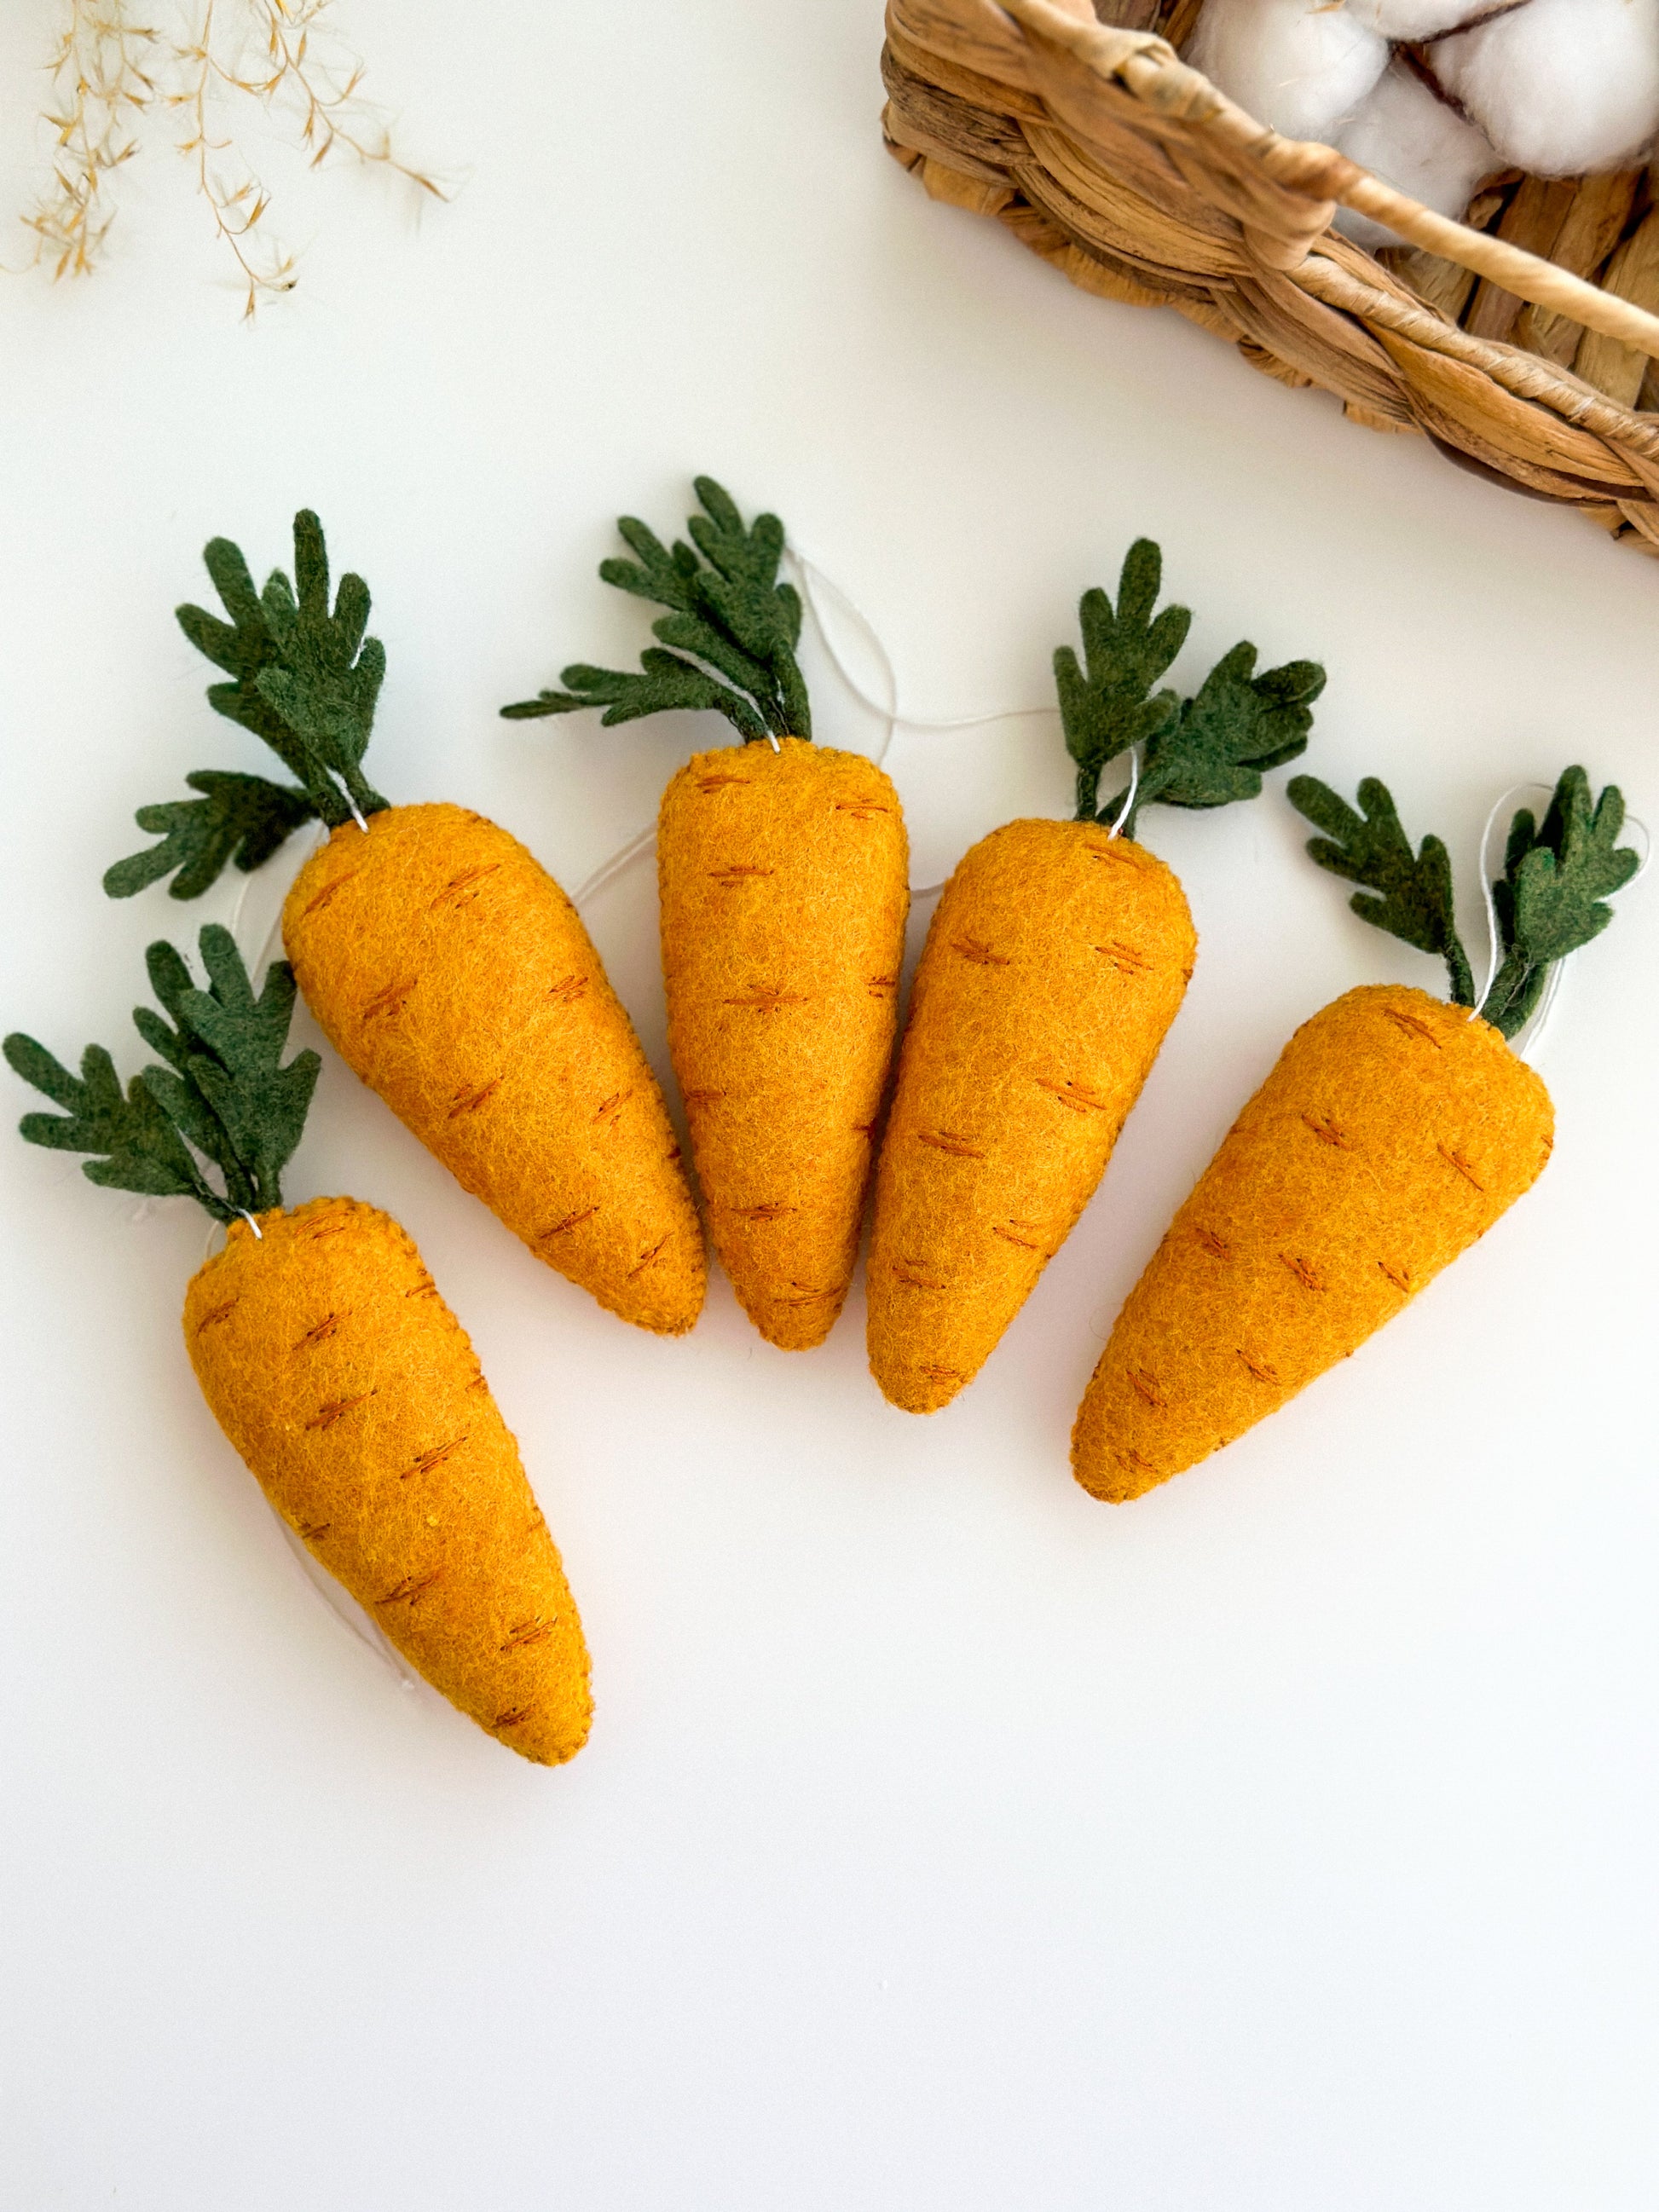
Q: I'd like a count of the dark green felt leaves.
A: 15